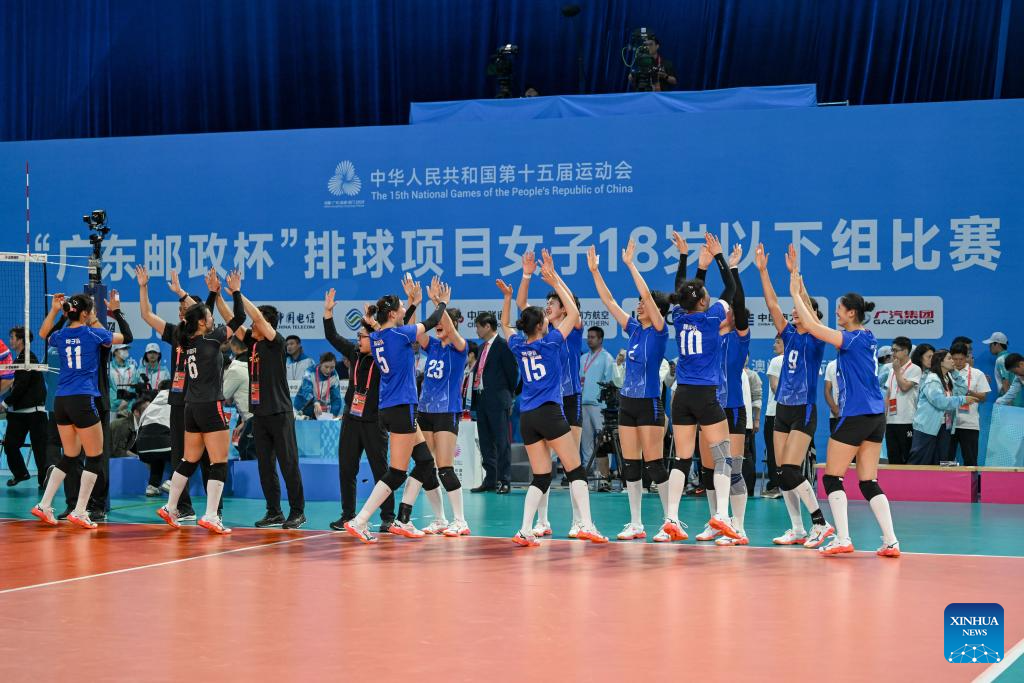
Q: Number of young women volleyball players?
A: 11